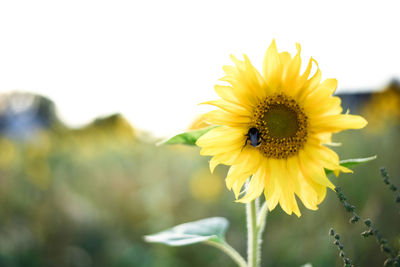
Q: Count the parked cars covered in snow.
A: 0